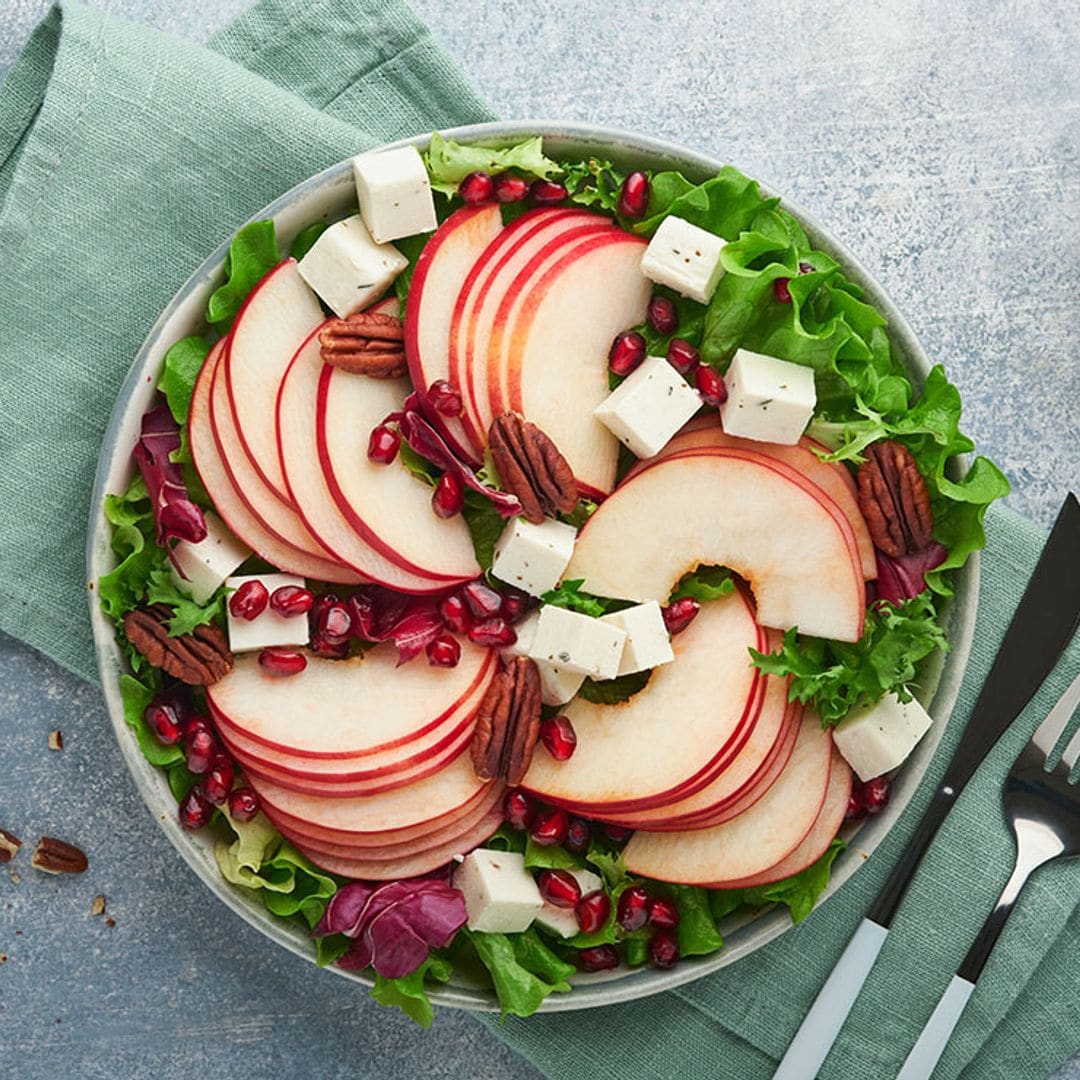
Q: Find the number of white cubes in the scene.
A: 14